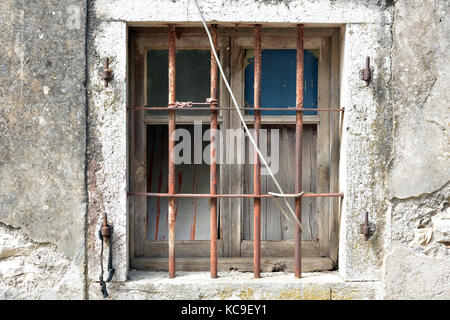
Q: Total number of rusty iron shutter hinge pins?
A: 4